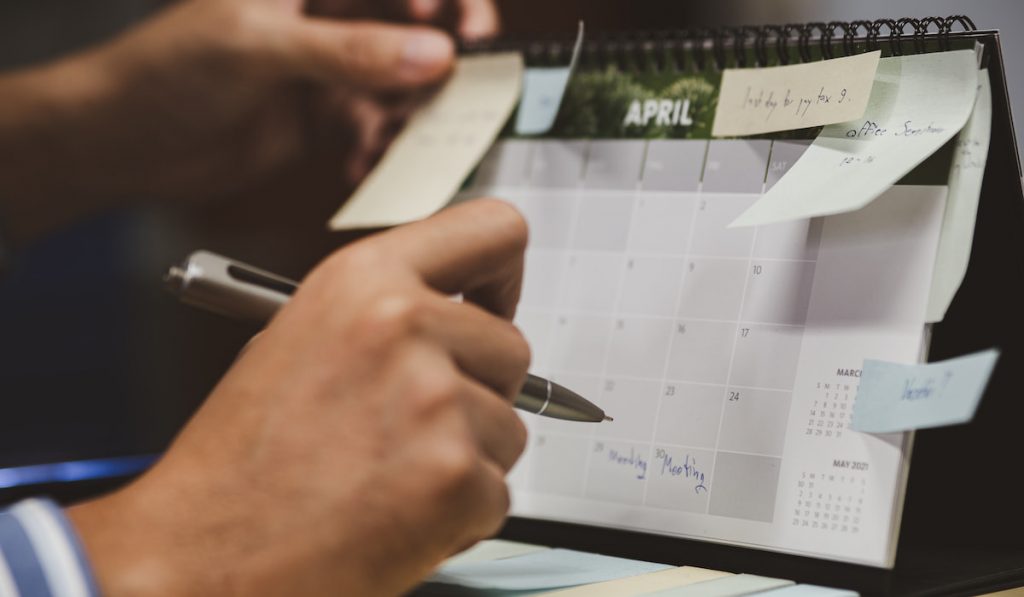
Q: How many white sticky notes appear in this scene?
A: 2